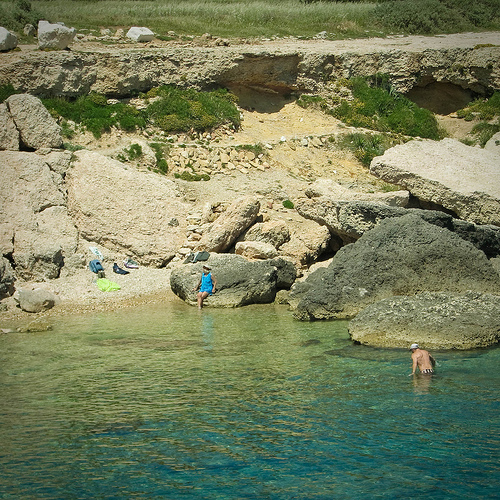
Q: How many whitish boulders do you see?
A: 3